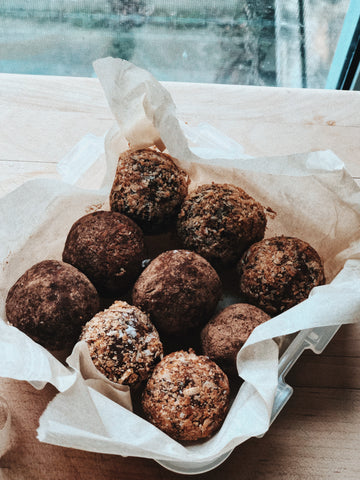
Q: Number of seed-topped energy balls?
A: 5